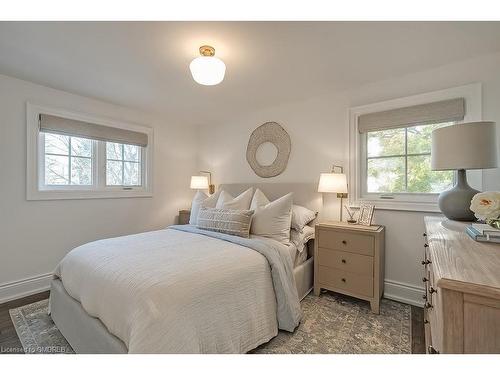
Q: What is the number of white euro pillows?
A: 3